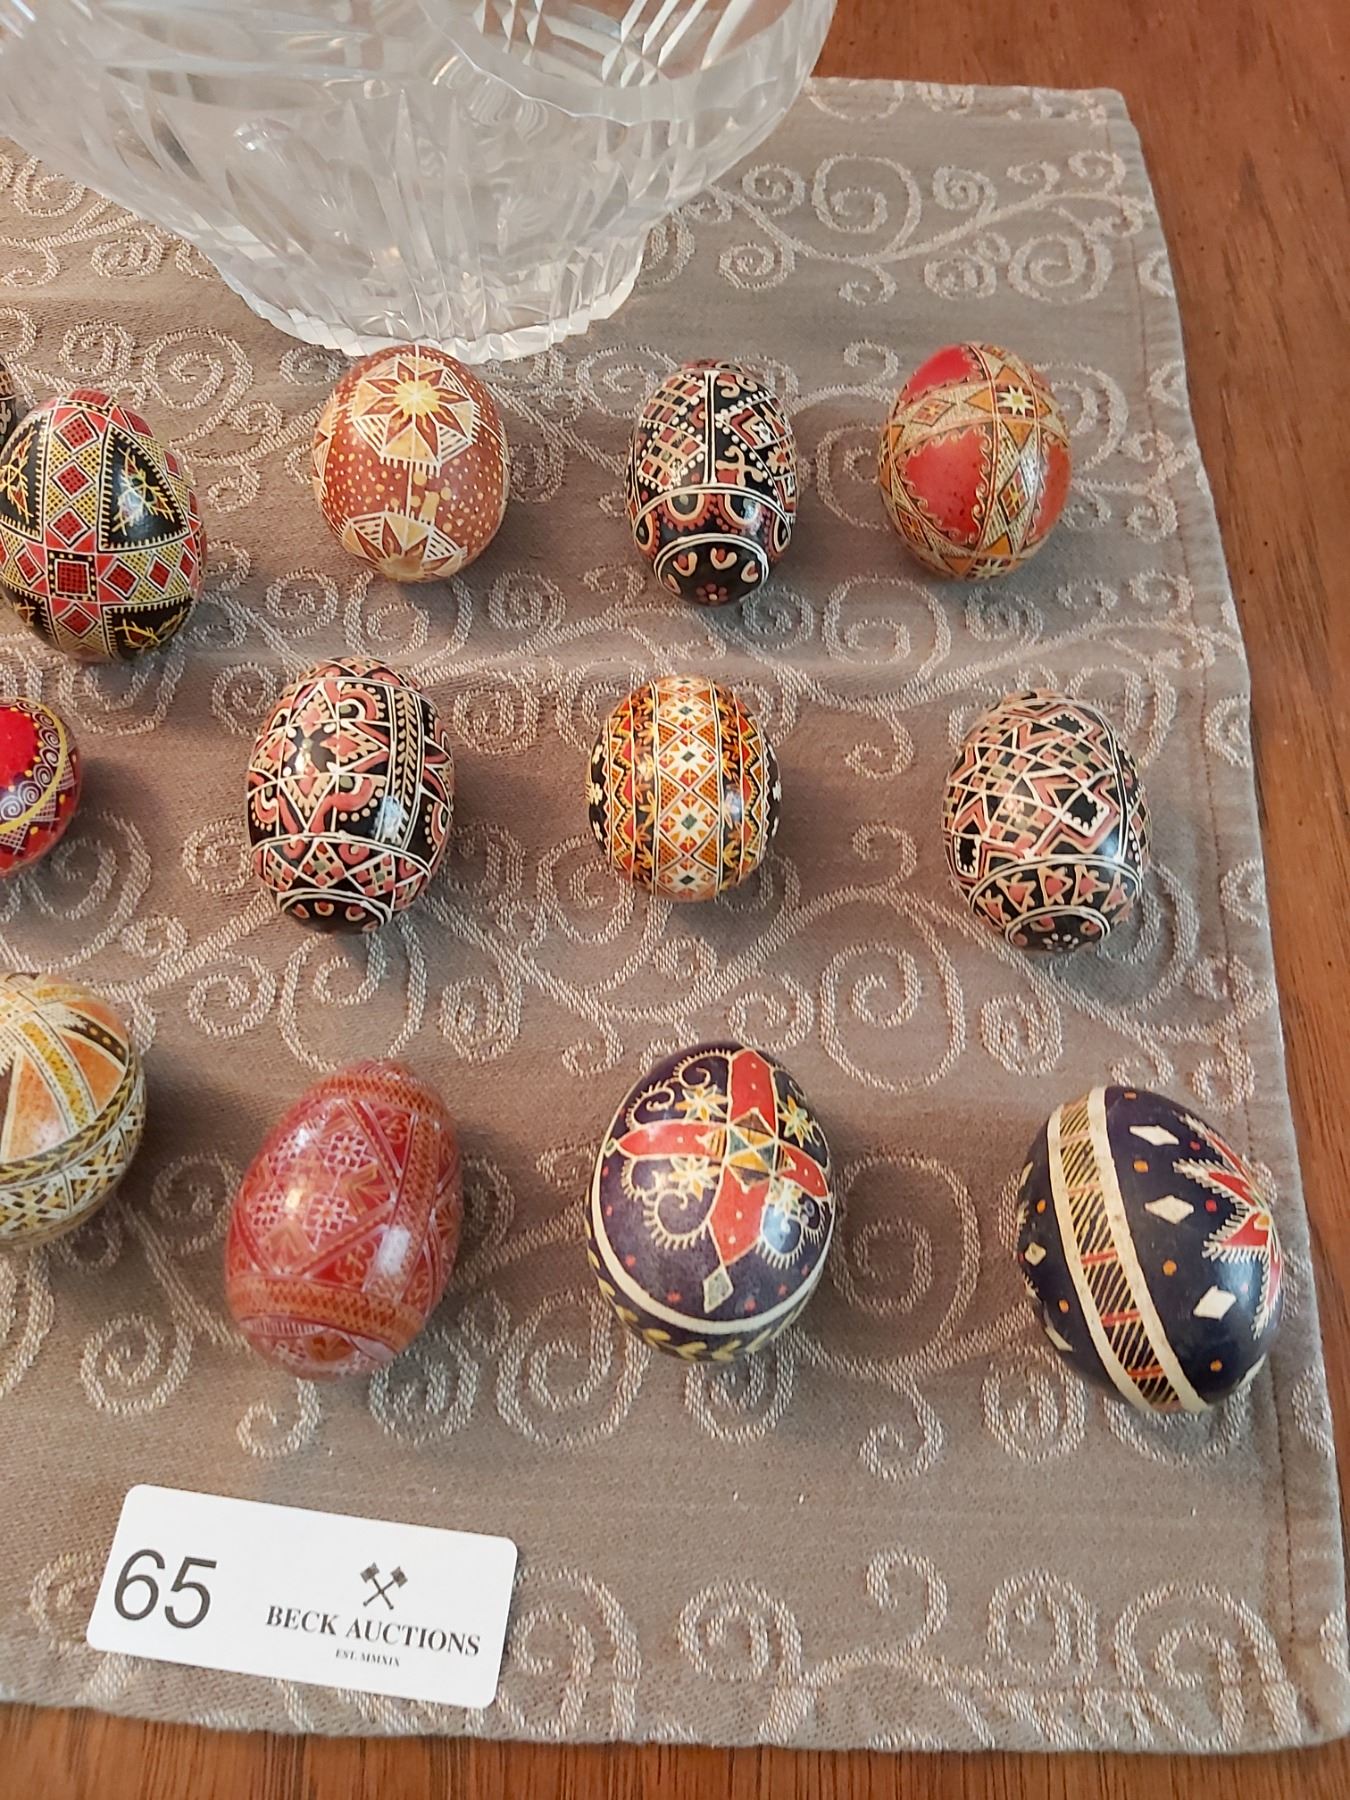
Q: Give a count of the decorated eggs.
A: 13